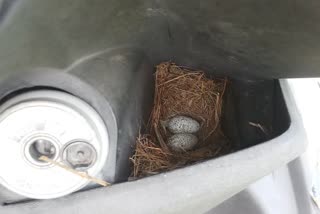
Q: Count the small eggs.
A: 2